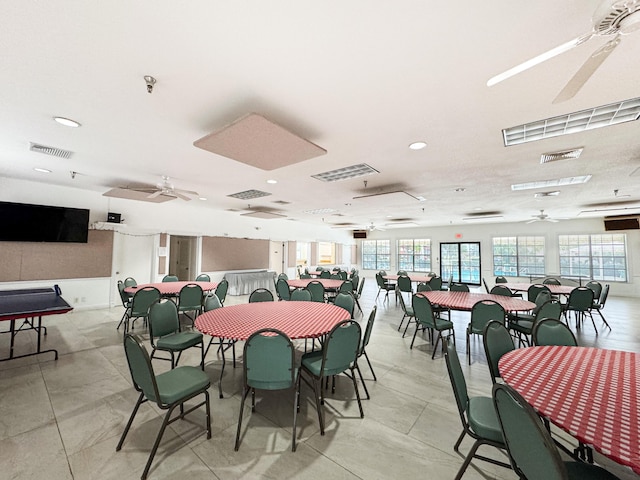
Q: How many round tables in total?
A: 8